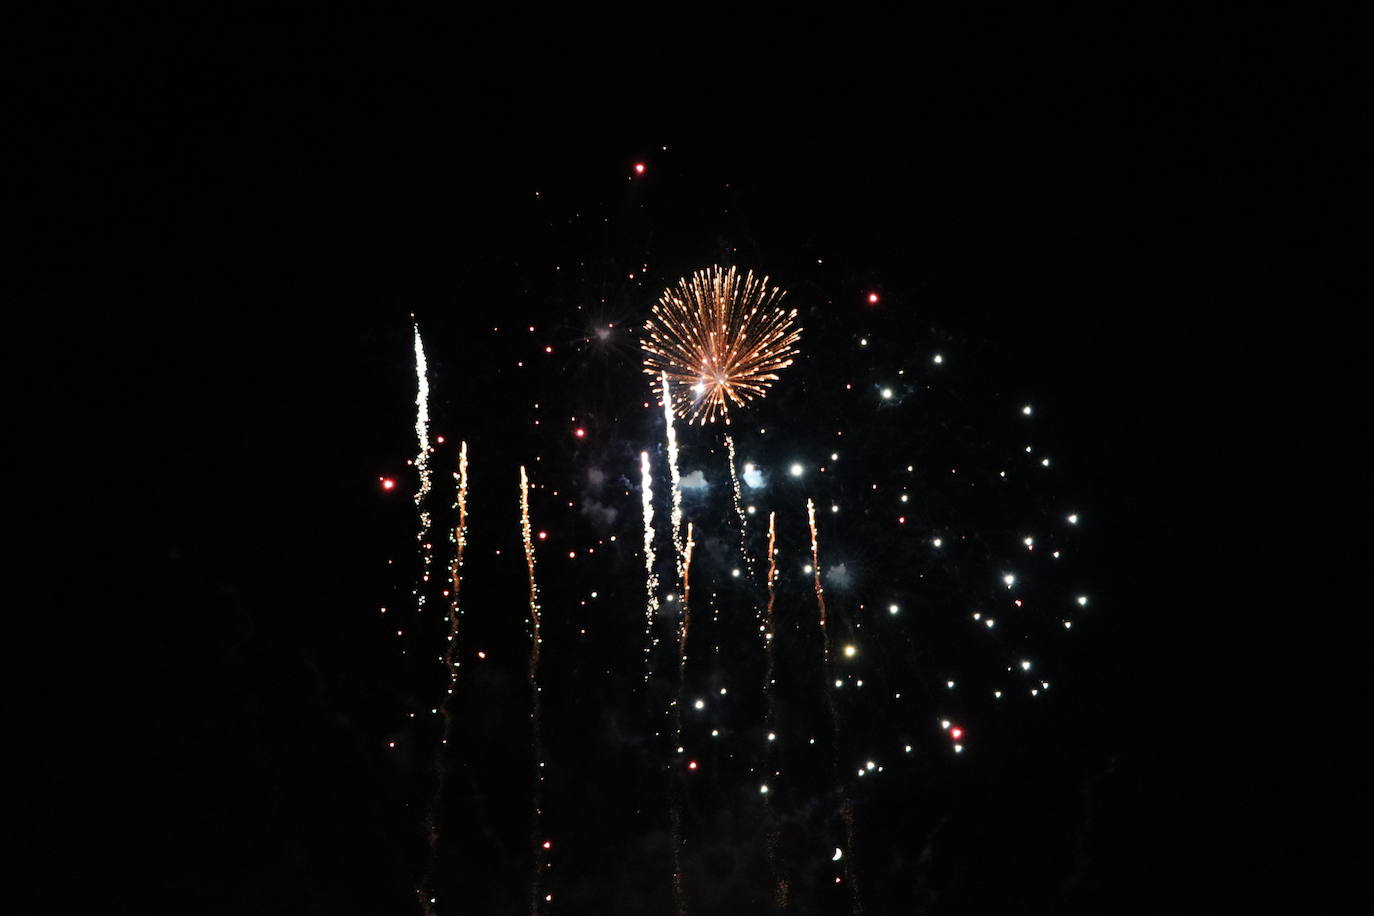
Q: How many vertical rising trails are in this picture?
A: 9